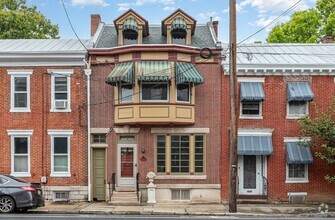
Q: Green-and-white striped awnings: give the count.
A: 5